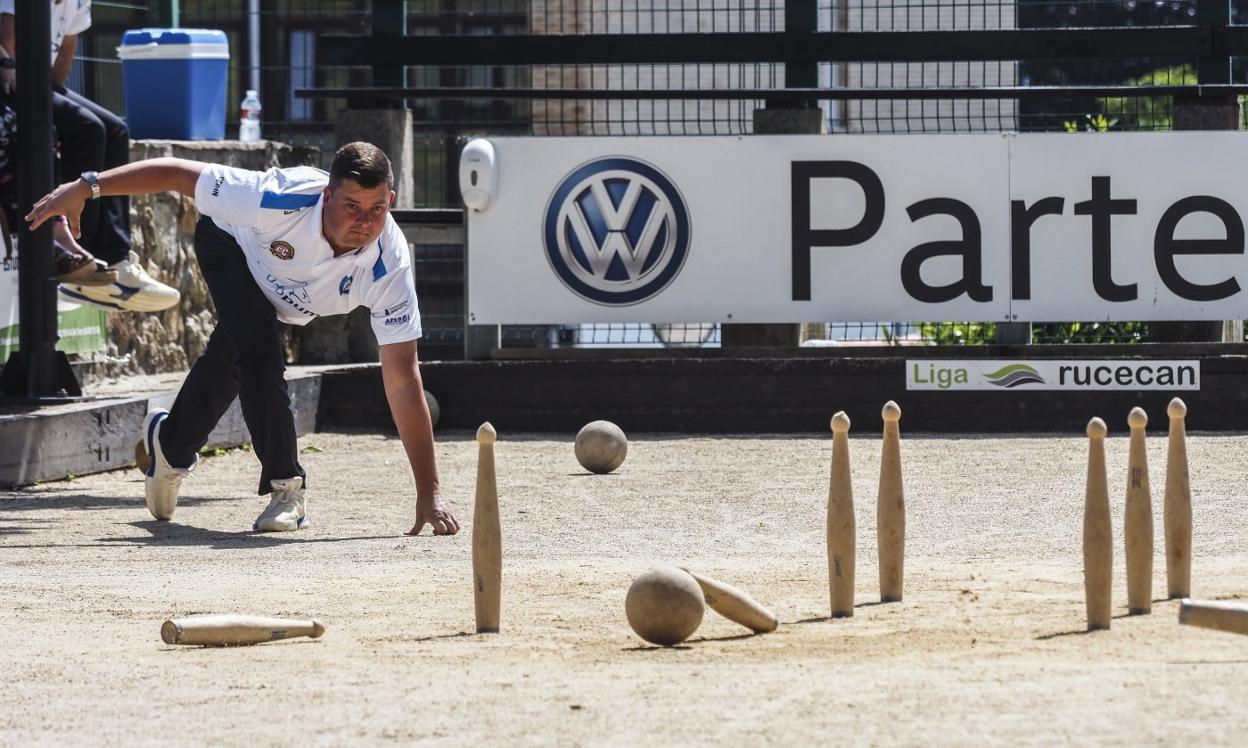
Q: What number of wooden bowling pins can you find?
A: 9